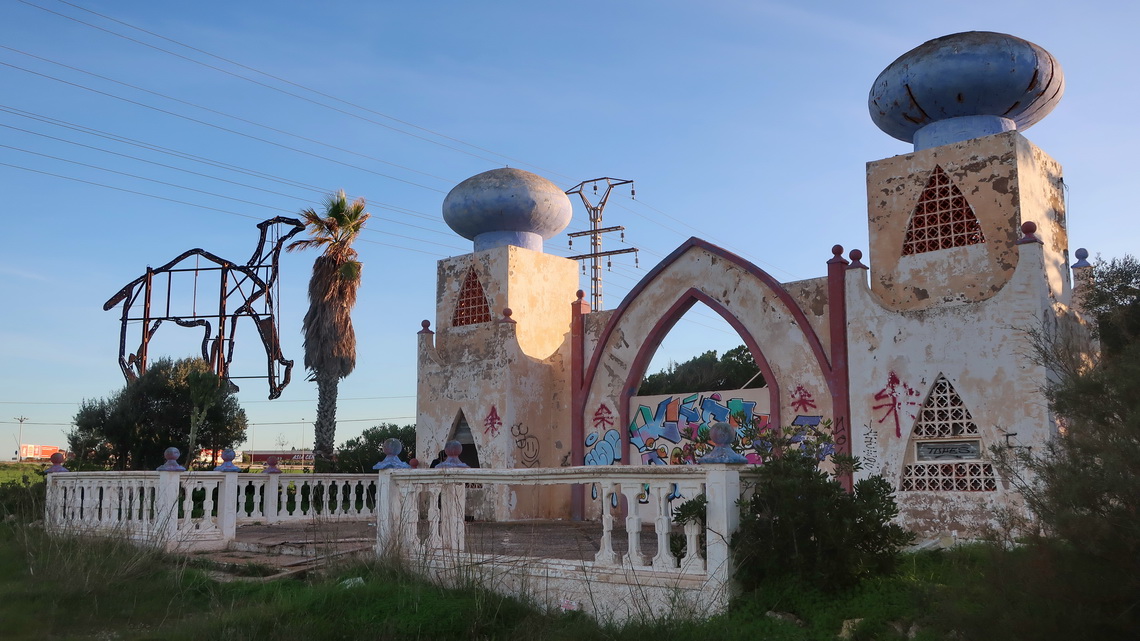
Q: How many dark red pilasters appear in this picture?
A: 2